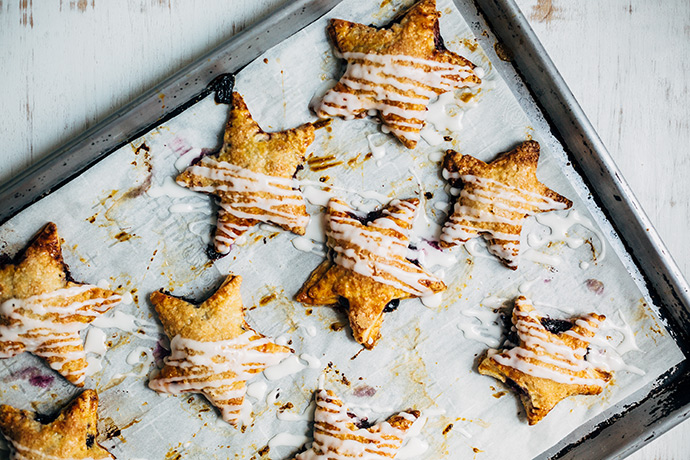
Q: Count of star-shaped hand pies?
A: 9